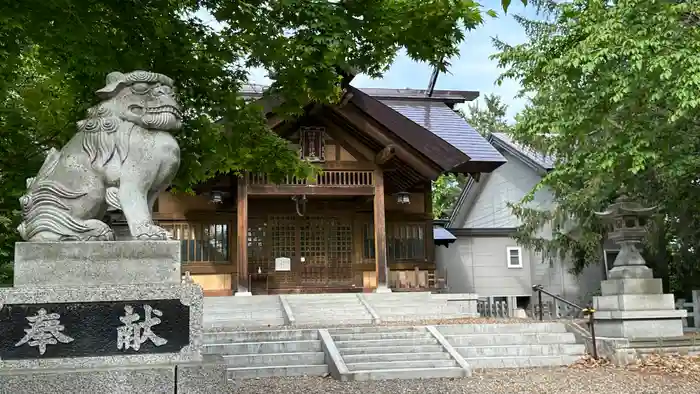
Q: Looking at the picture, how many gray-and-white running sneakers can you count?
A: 0